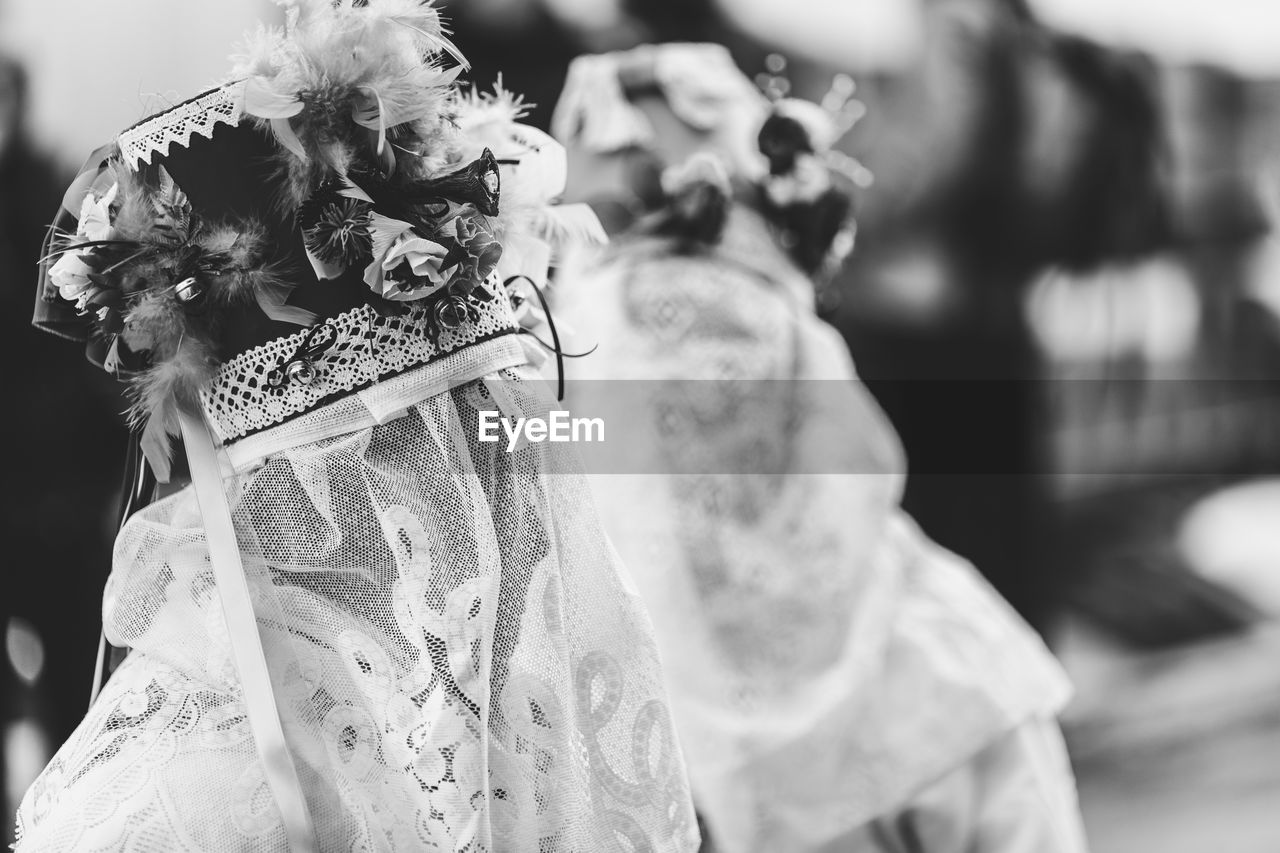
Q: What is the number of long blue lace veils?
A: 0